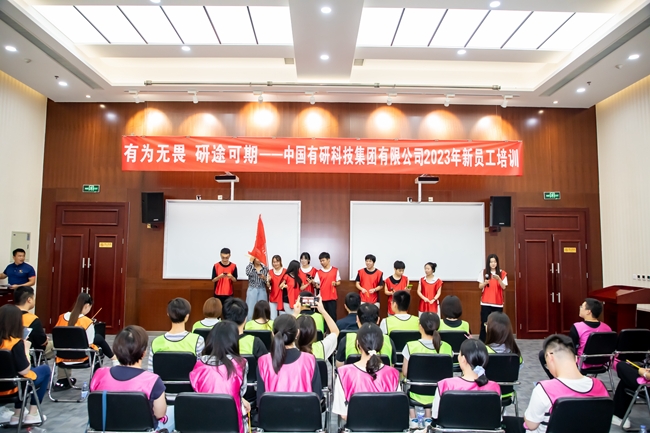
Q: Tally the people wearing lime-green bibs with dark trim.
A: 11